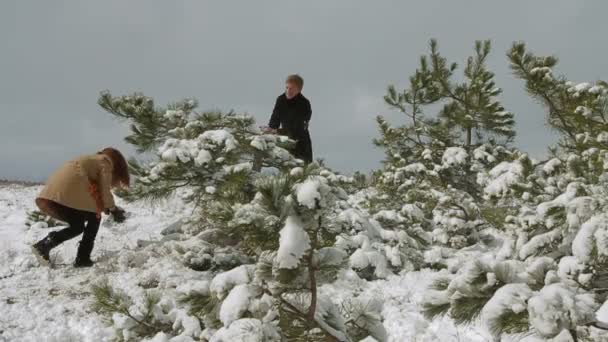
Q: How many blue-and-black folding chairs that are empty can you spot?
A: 0